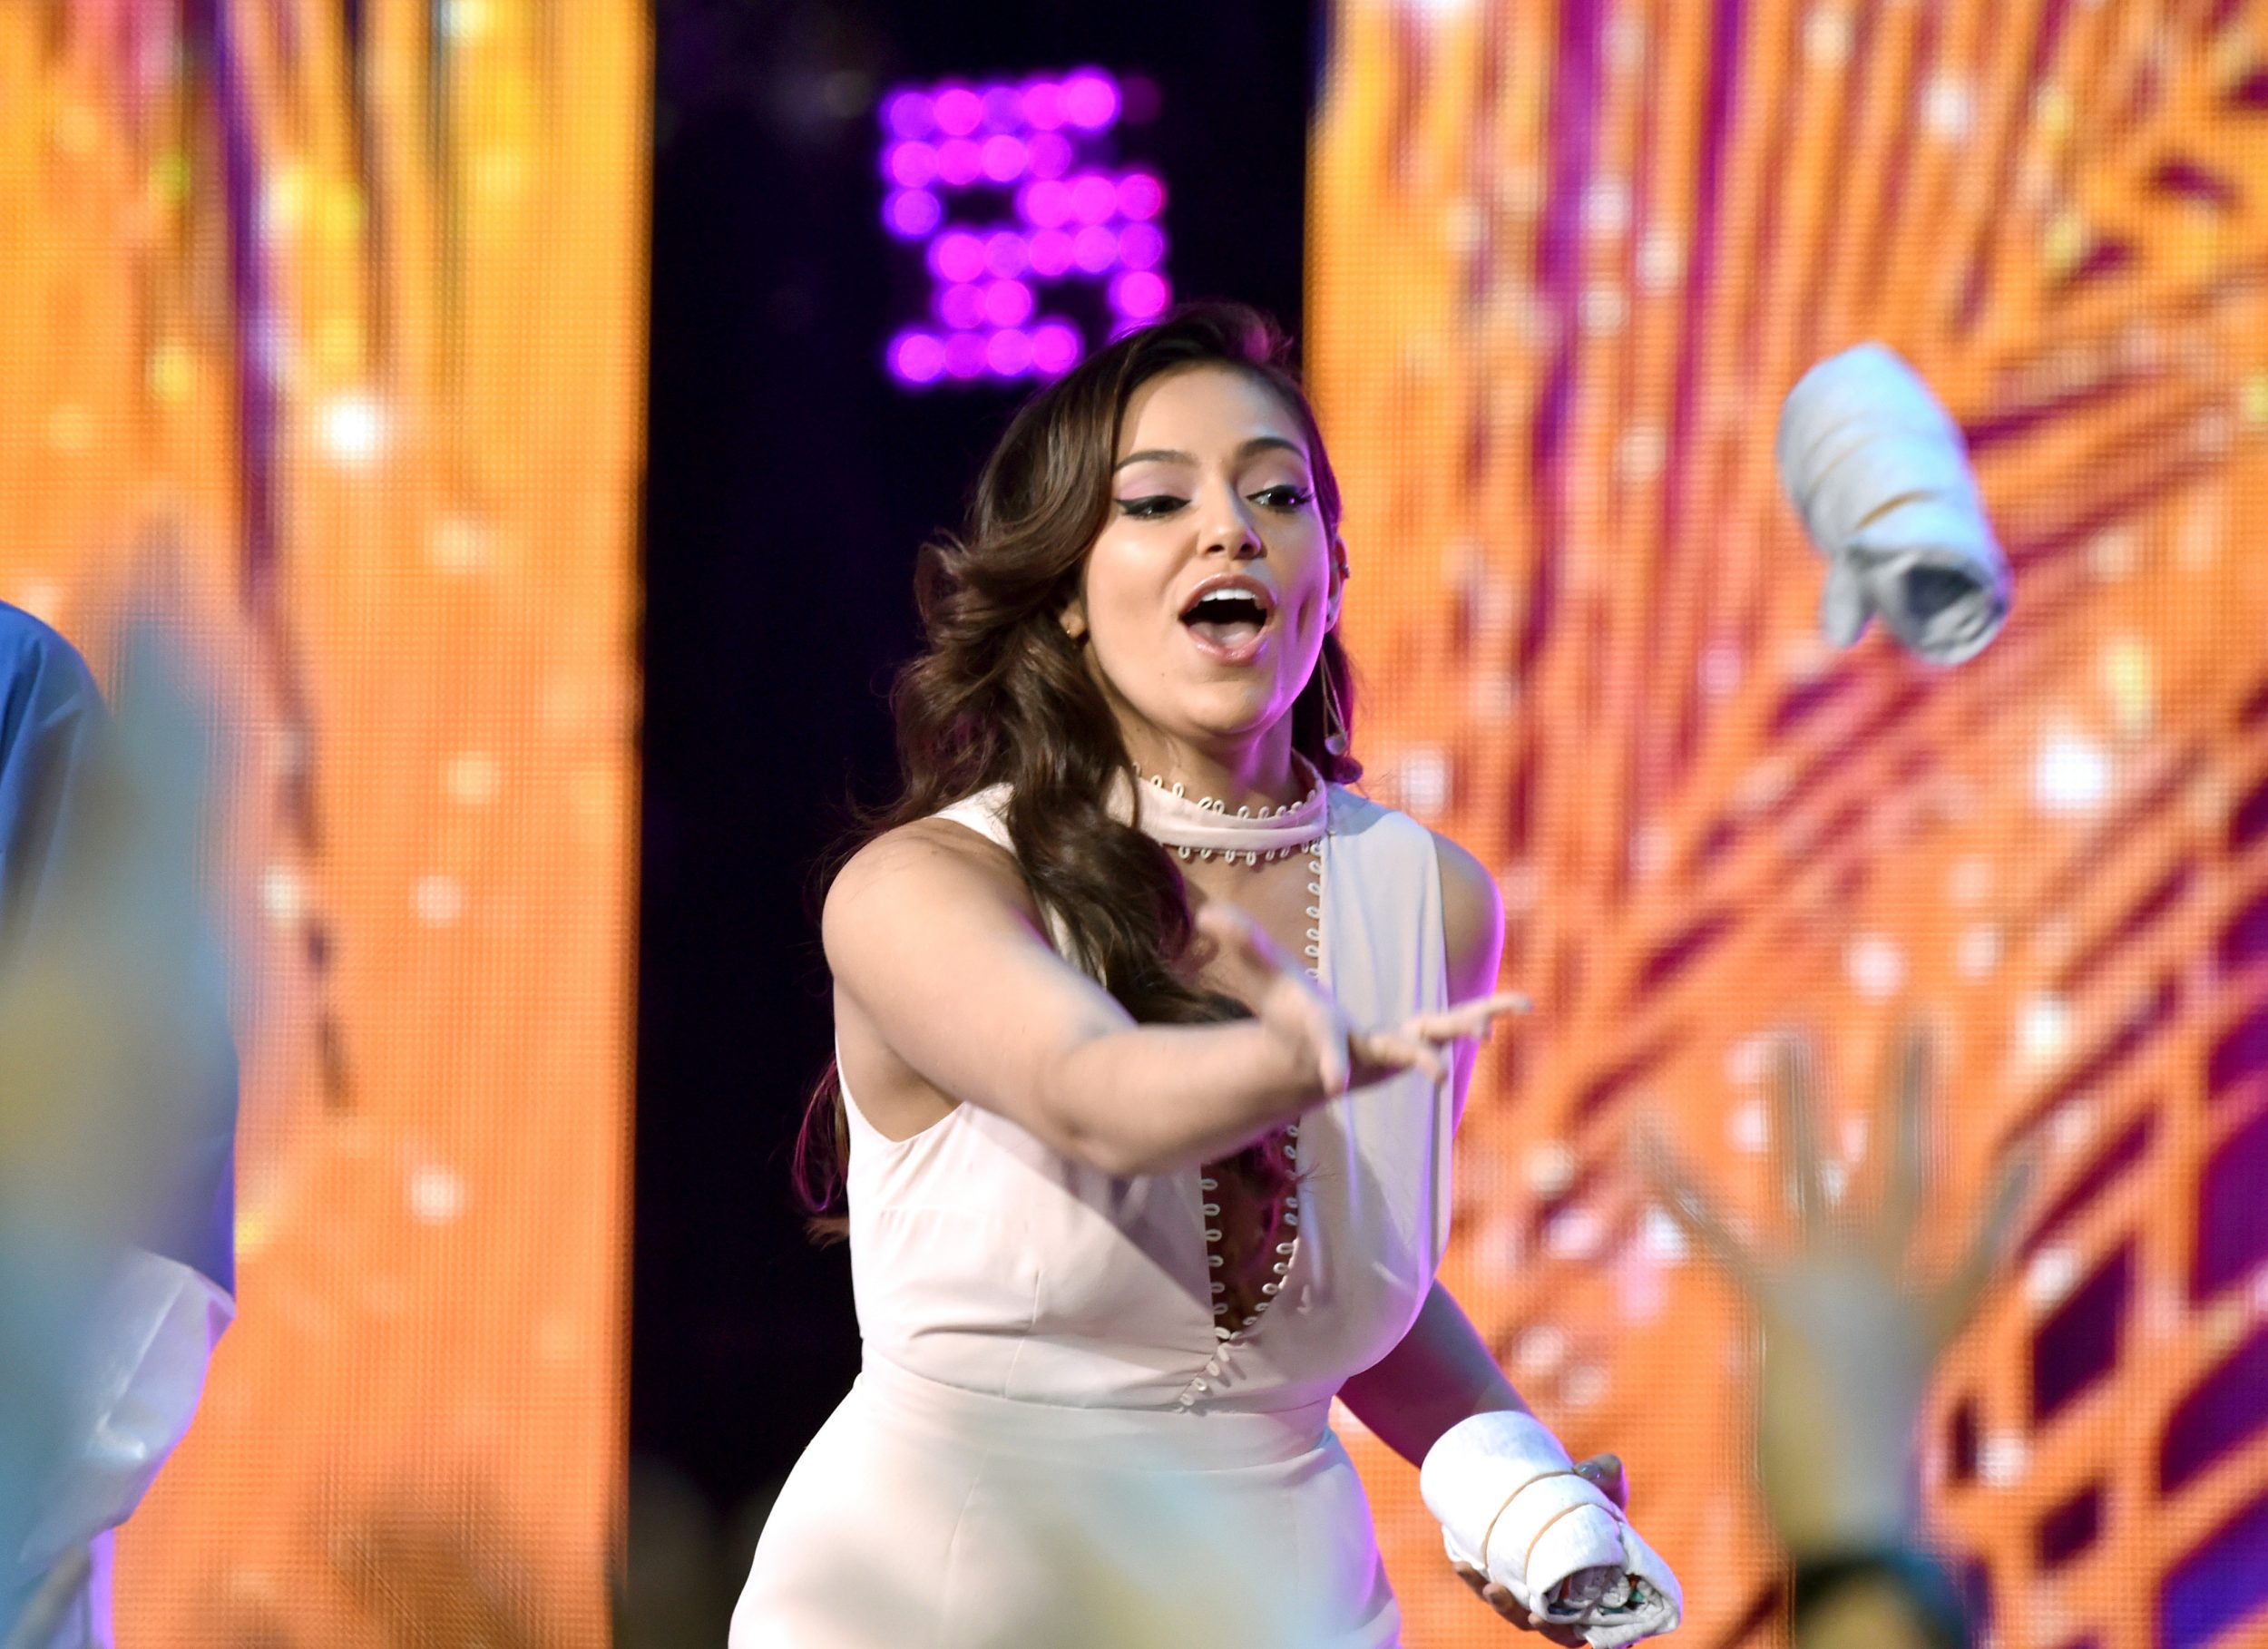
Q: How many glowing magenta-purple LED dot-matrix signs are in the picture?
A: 1